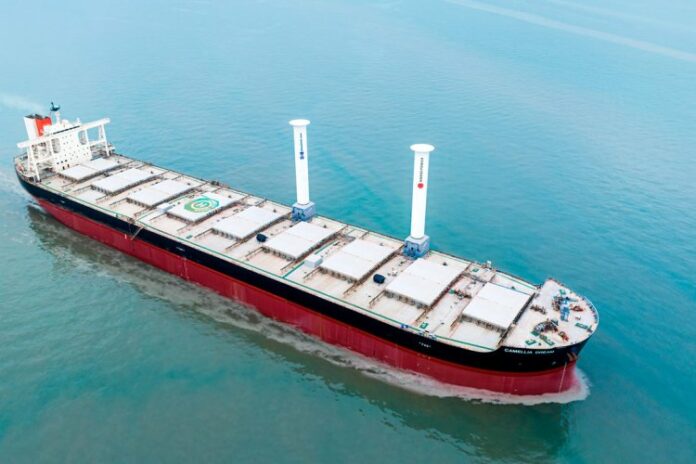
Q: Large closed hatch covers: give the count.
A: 9